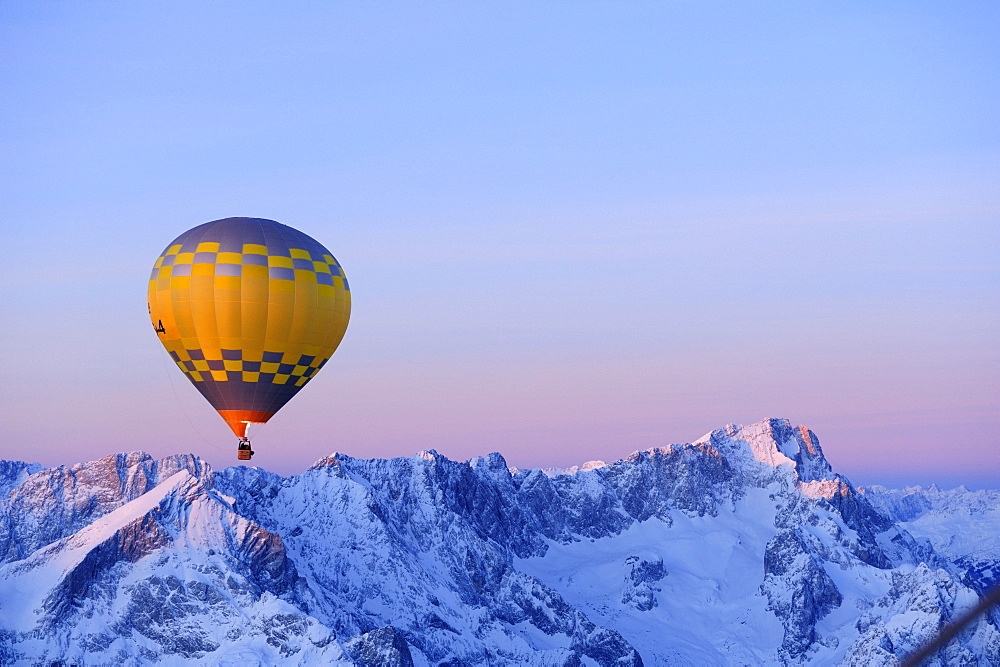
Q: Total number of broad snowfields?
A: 1